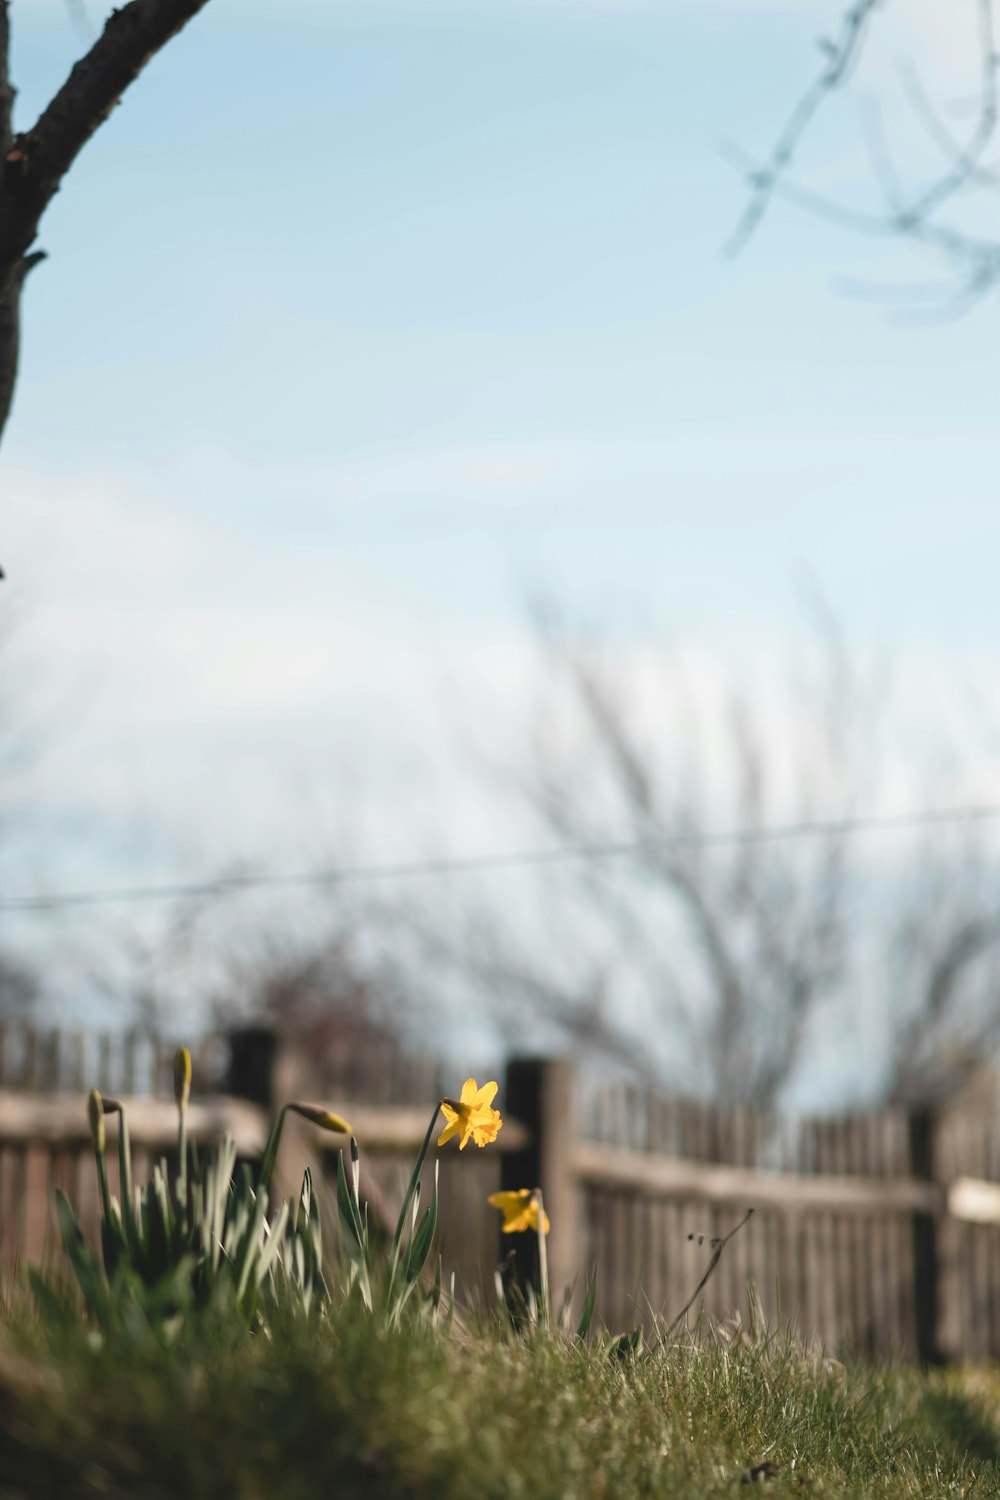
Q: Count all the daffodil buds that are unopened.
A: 4